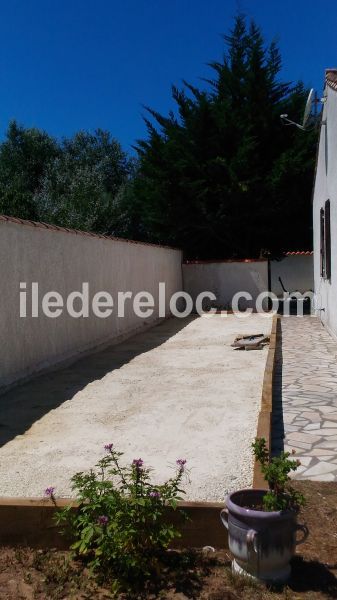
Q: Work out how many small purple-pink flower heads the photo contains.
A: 6